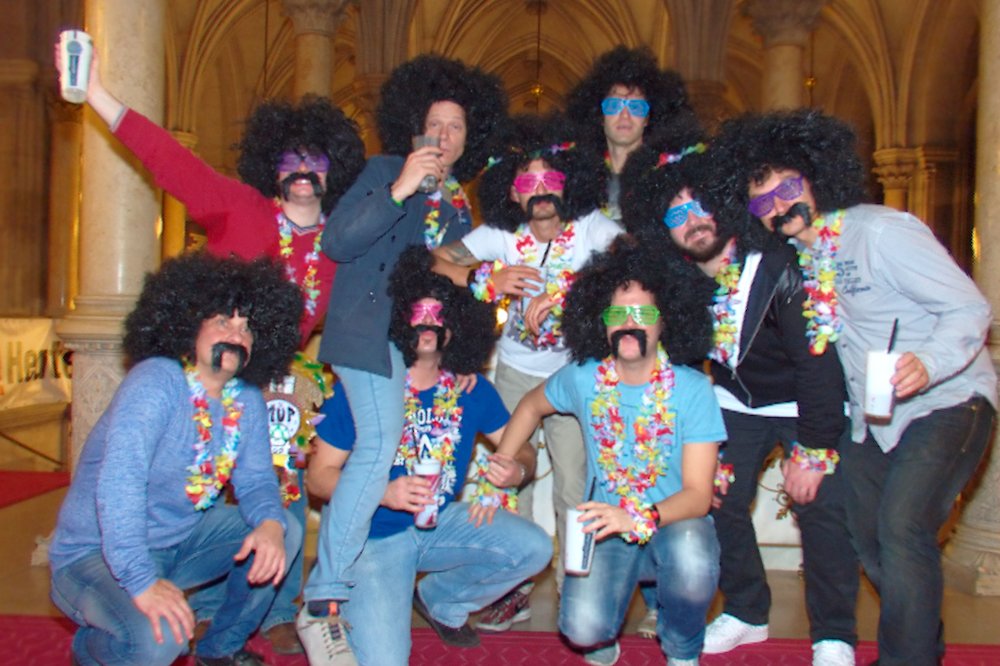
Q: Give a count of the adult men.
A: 9